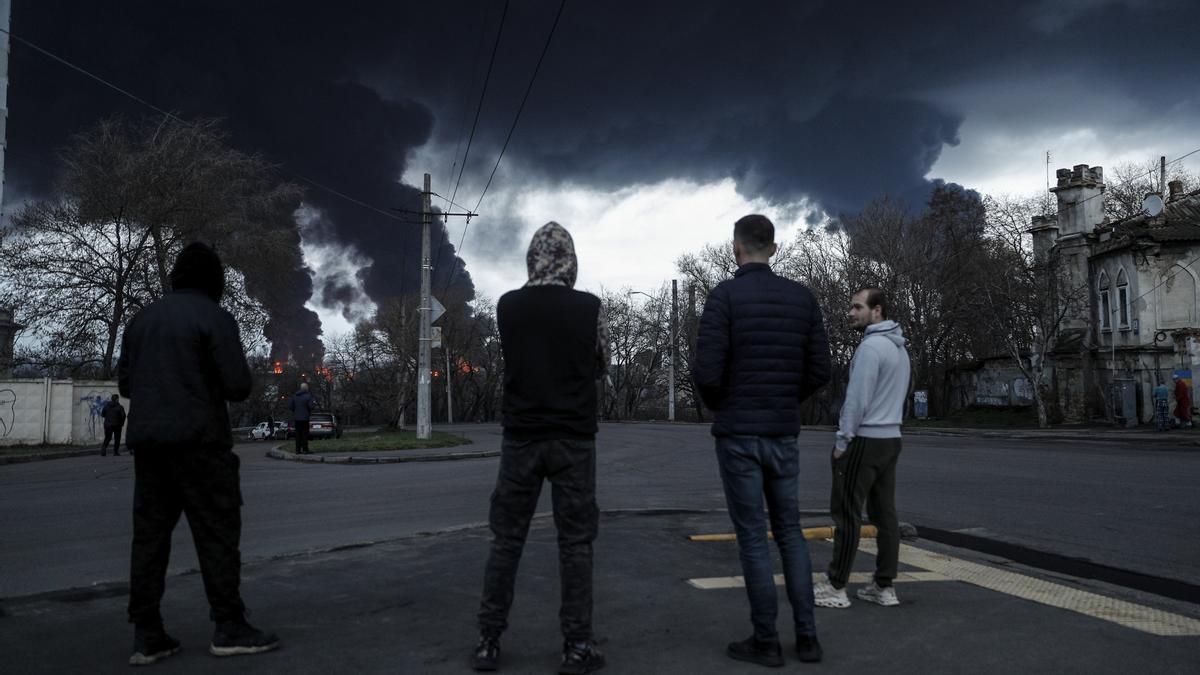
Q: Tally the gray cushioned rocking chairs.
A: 0